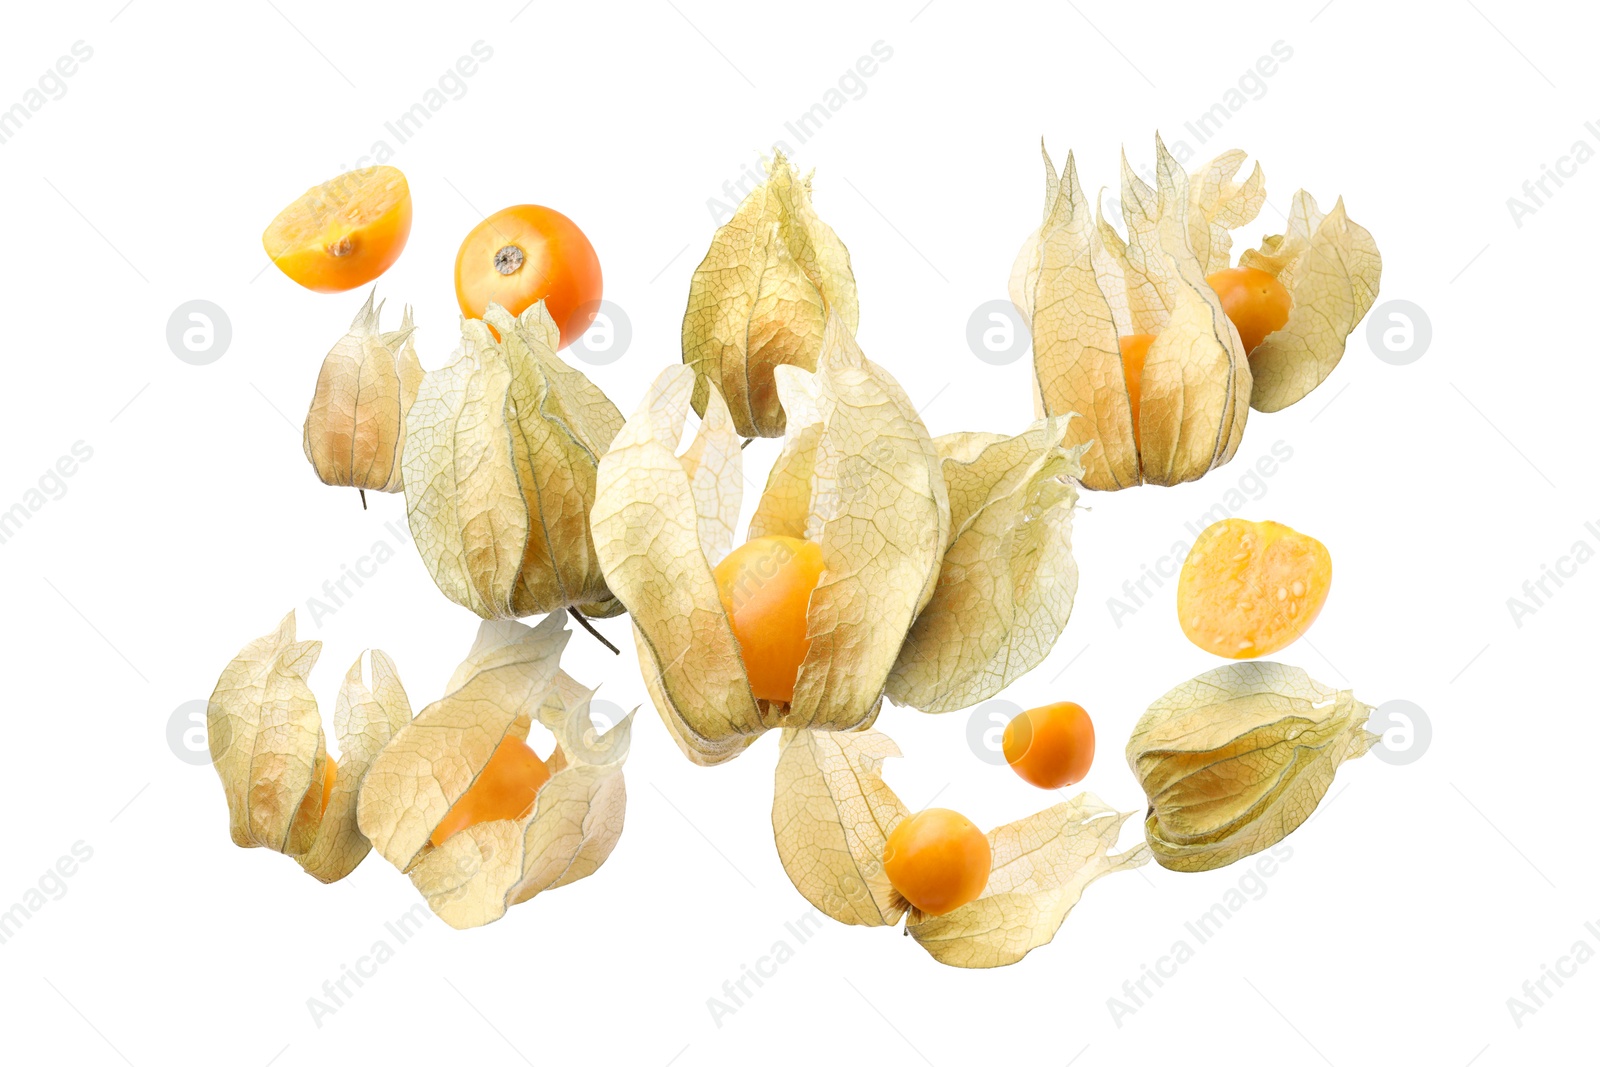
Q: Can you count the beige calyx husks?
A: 11